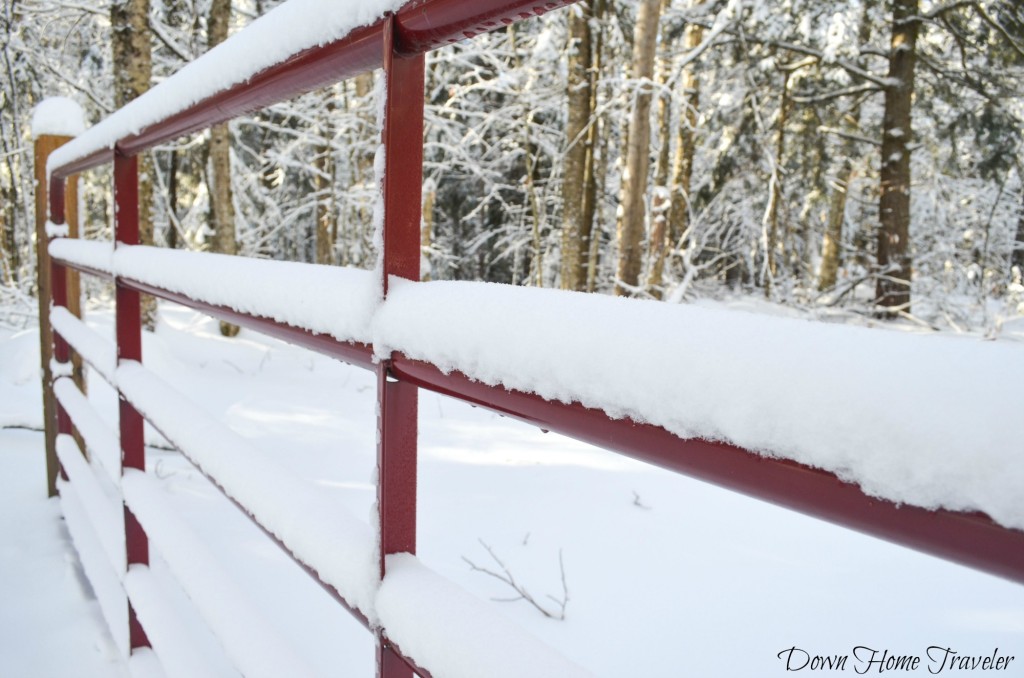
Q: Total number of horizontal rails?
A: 6